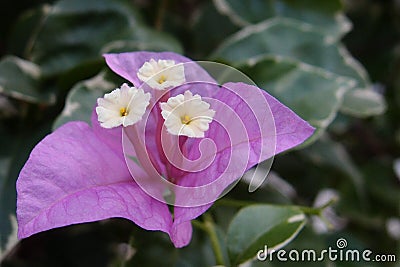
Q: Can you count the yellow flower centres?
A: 3